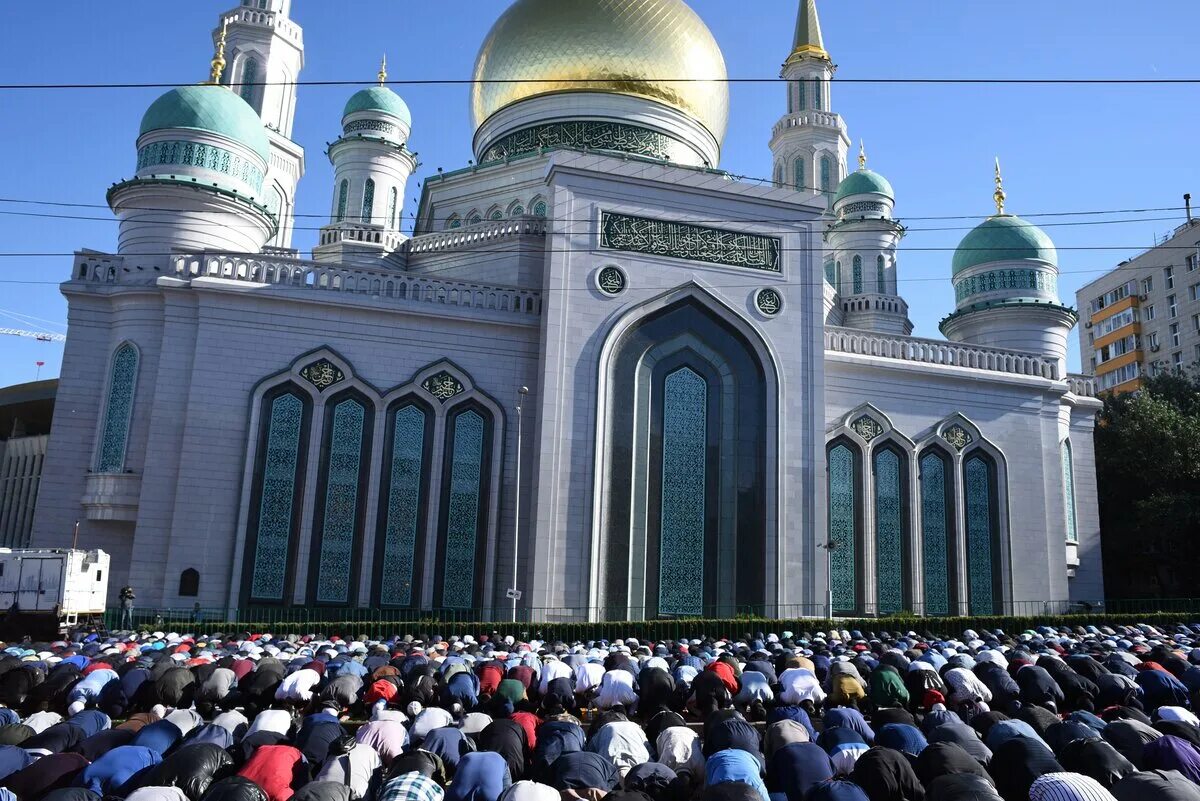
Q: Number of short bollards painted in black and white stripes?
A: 0